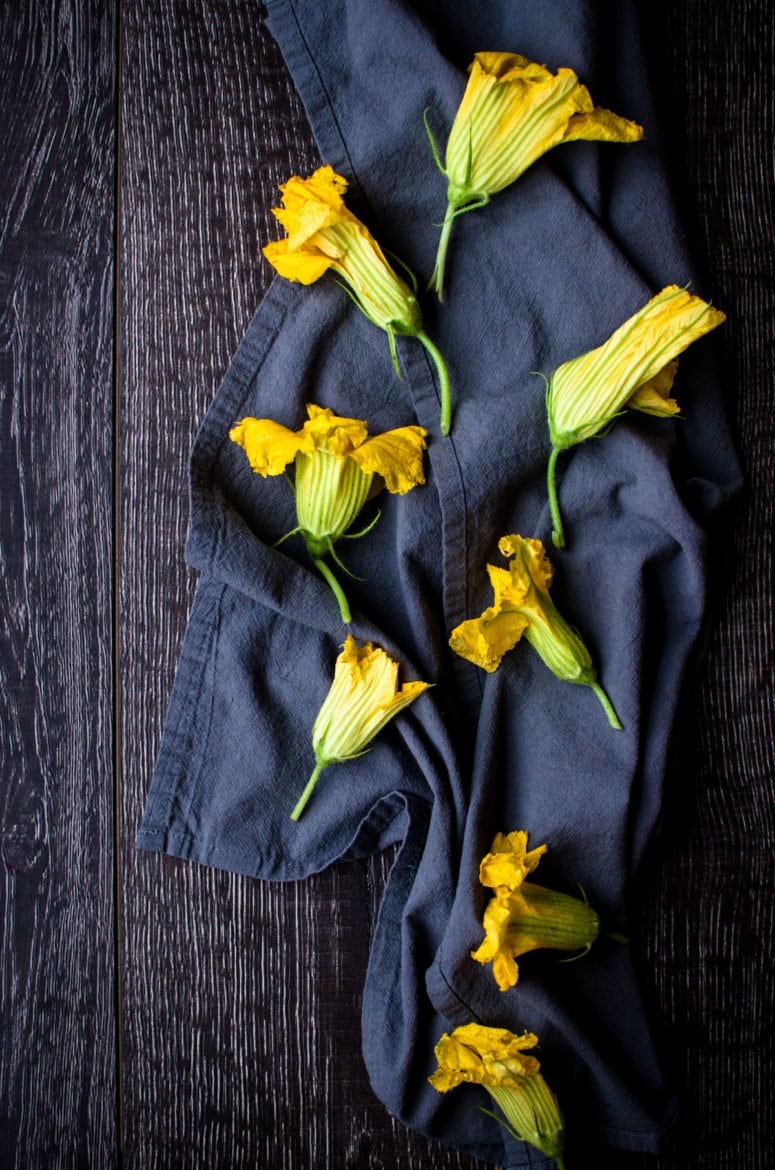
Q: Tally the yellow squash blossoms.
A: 8